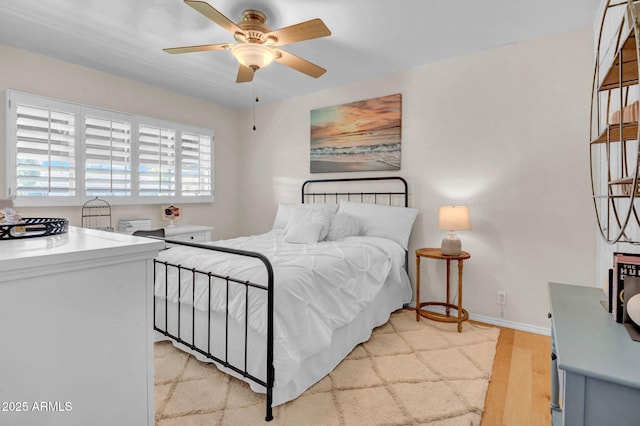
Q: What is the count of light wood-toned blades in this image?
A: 5